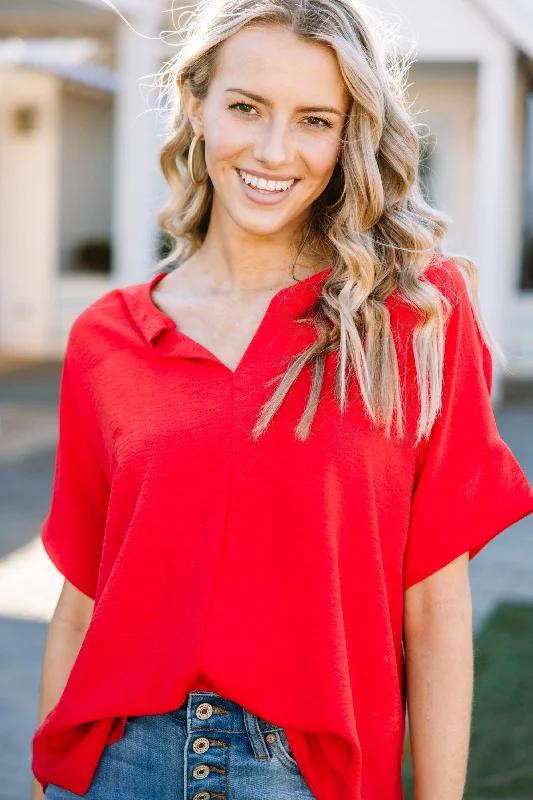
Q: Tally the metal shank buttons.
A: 4